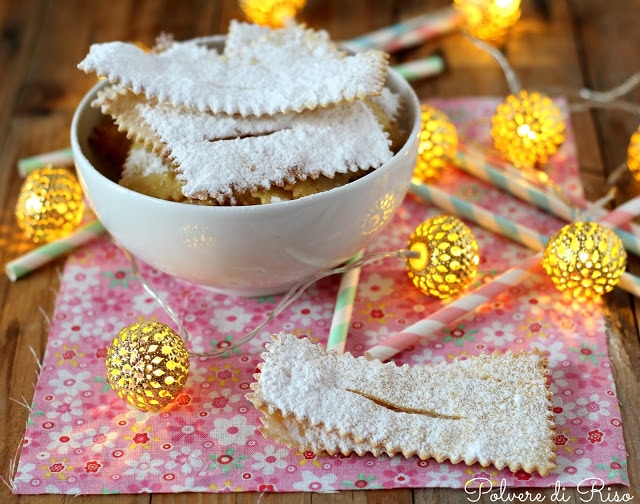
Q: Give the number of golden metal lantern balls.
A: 9